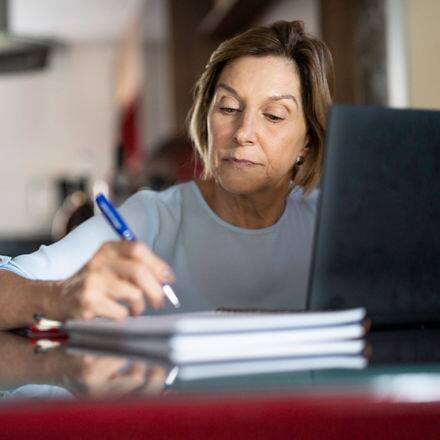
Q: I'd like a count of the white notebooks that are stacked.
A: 2